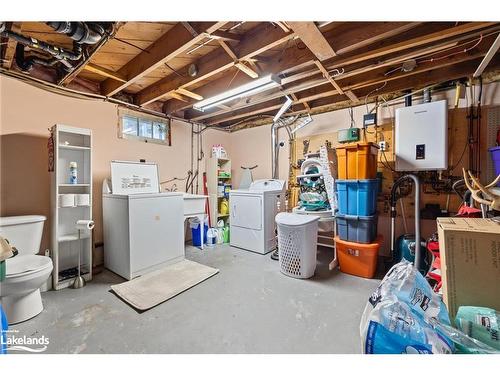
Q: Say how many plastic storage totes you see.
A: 4